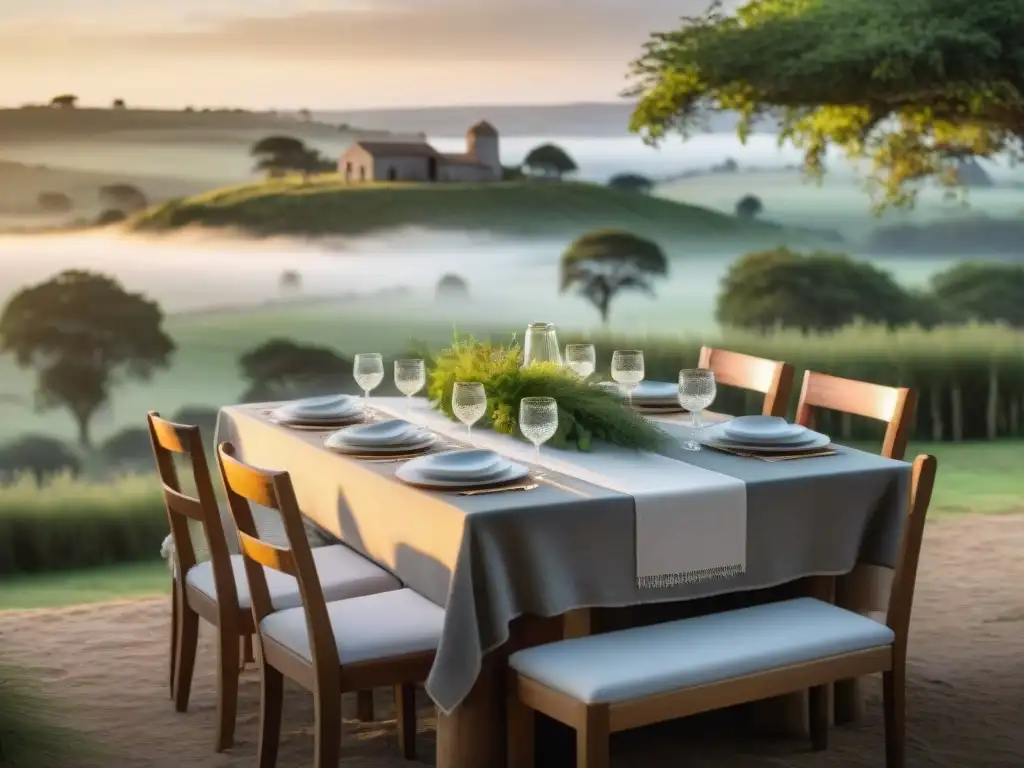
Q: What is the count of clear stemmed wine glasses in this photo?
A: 7